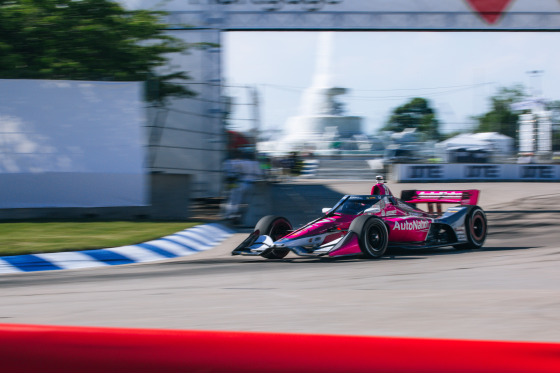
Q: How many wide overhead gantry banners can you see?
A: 1